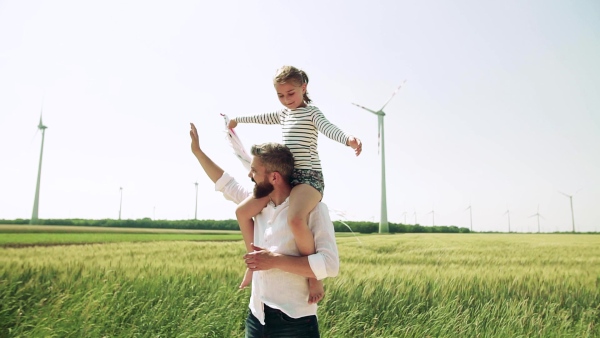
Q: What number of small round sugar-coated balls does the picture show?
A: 0